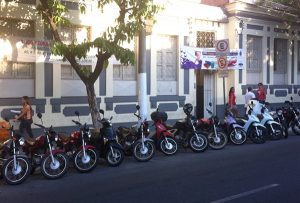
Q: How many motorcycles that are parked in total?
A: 13